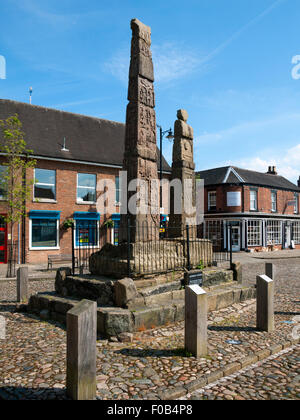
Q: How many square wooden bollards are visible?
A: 5